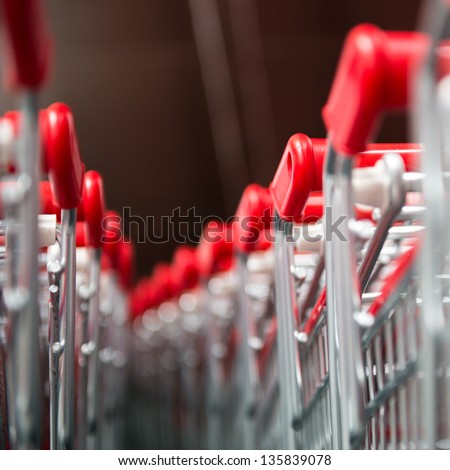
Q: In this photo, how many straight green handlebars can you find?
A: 0